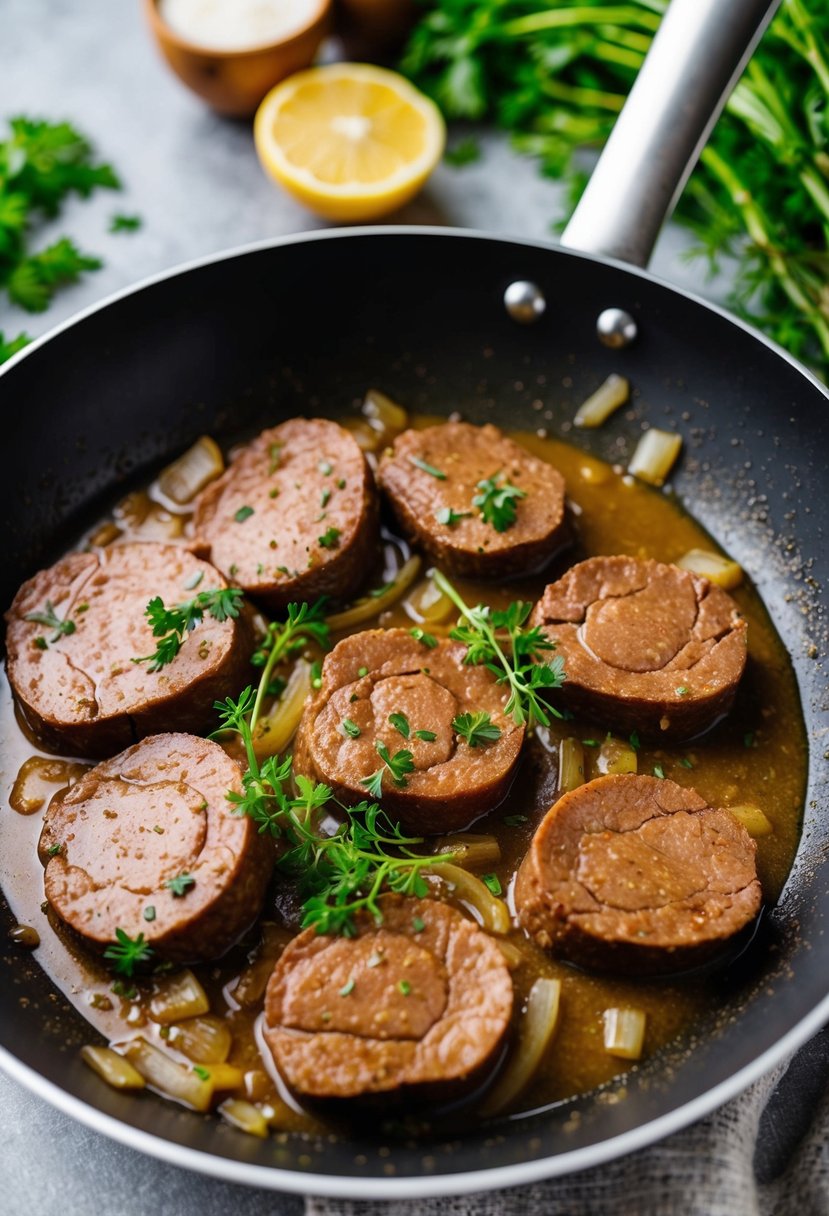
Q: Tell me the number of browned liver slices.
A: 8